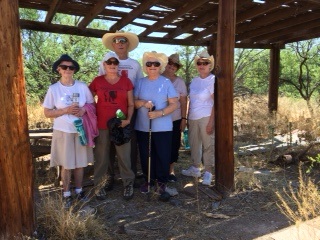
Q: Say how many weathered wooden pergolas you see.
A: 1